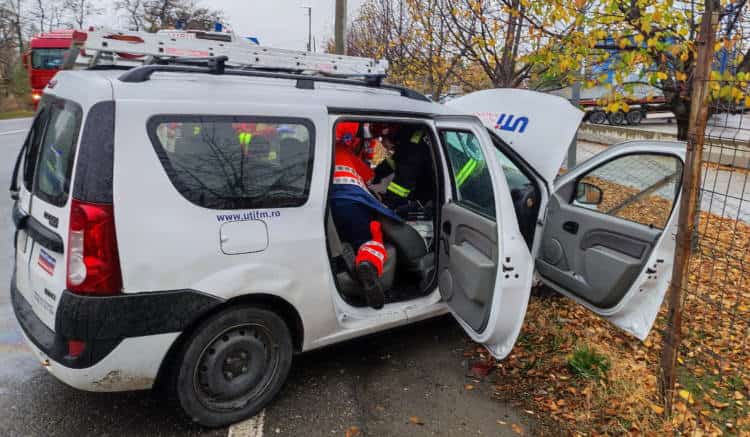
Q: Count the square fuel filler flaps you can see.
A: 1